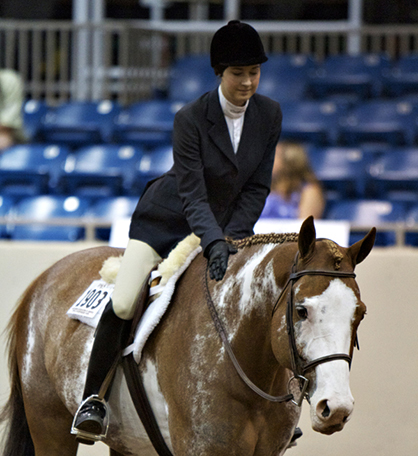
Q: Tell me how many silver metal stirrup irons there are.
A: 1